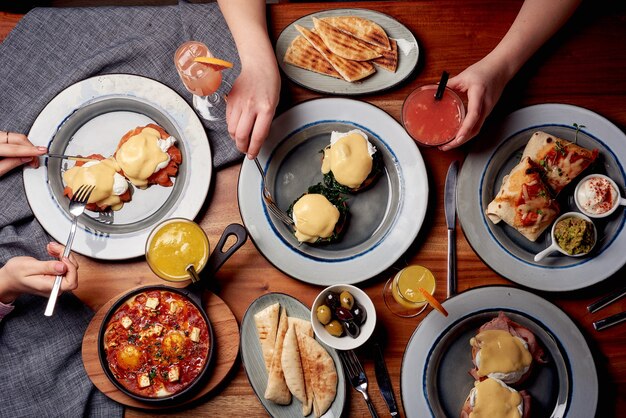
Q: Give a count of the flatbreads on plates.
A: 10